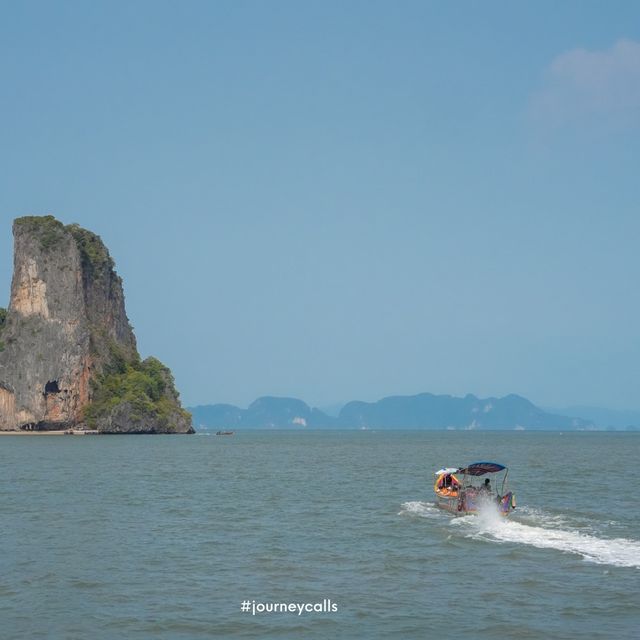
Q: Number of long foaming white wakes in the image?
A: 1